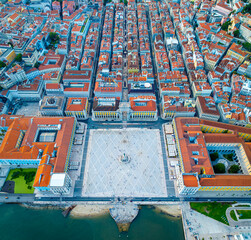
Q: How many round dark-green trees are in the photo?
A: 4